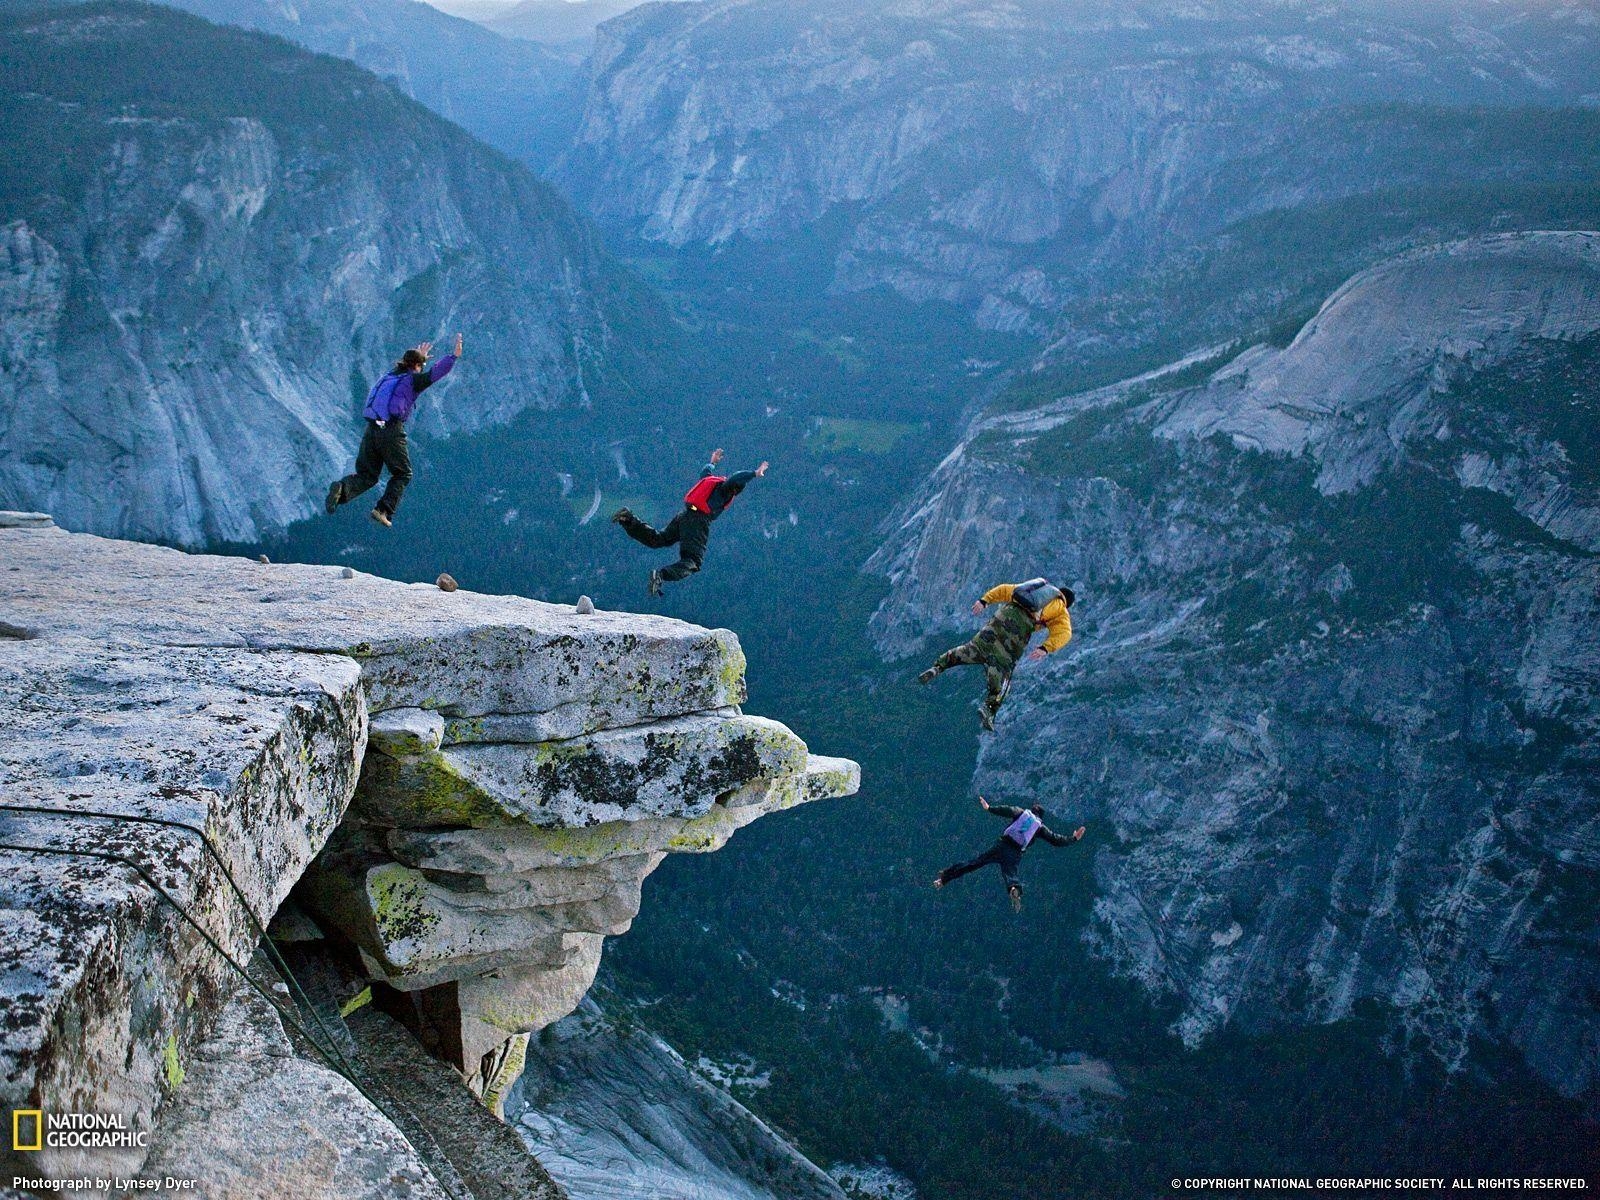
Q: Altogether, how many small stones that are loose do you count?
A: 4